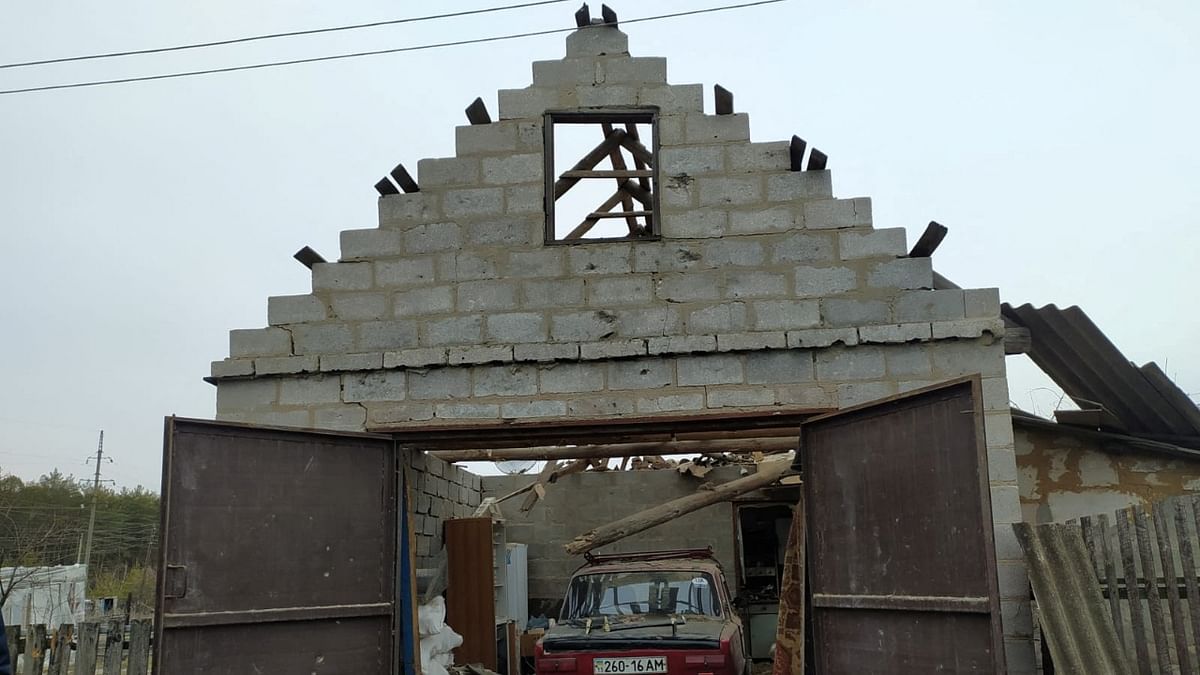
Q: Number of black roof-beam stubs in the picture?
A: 10